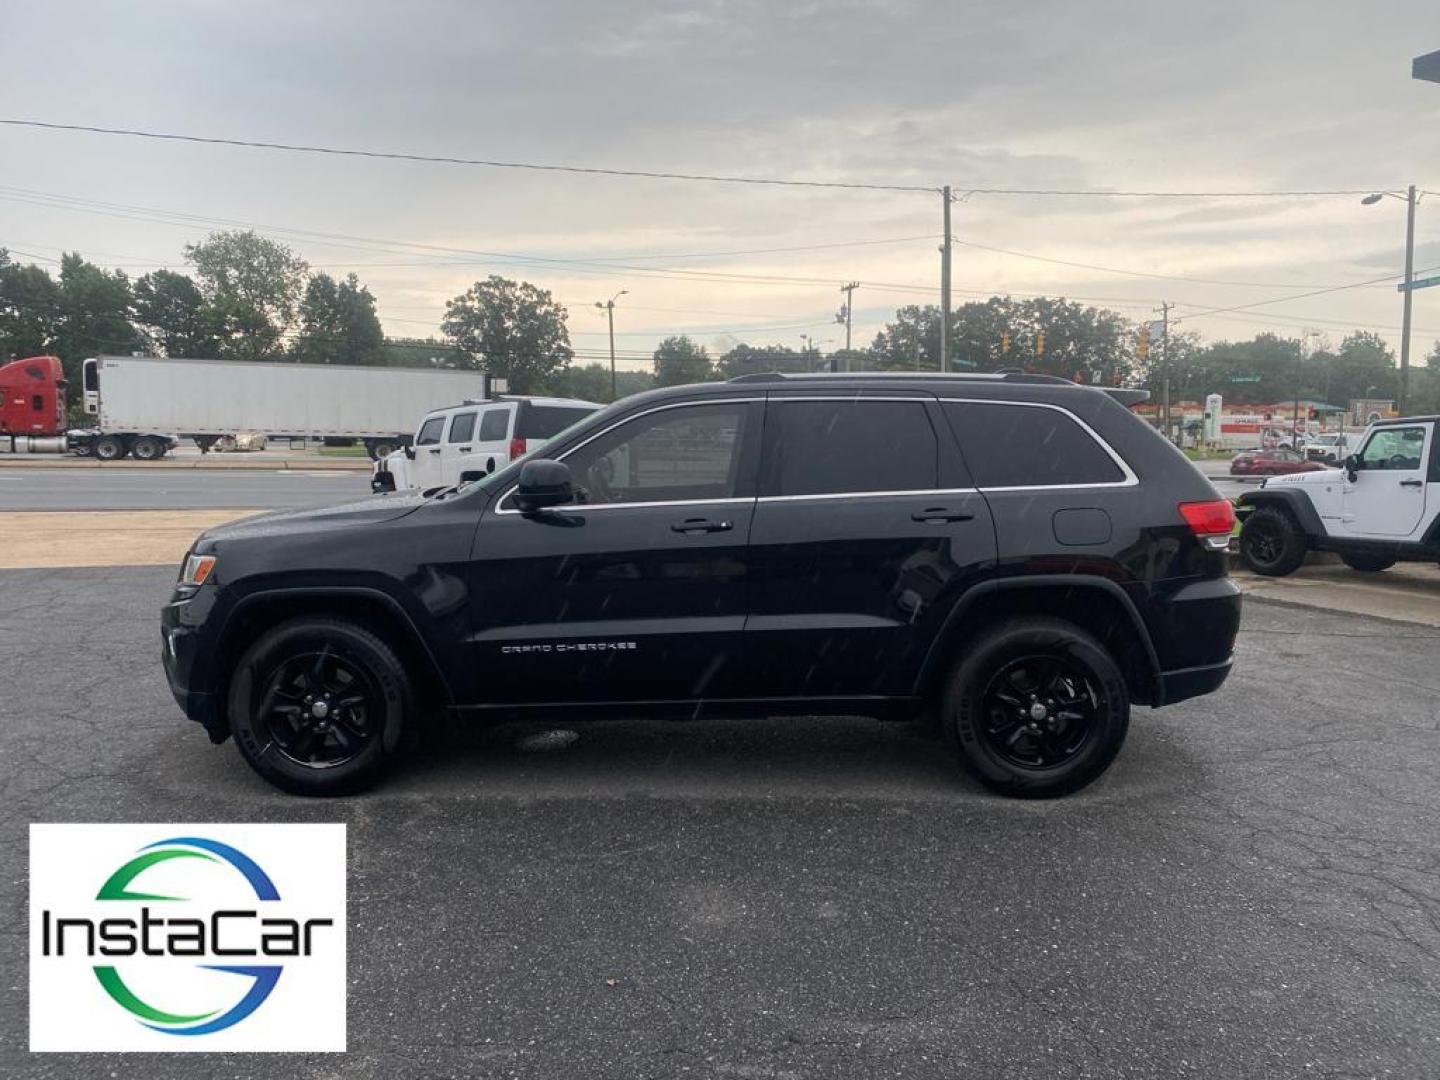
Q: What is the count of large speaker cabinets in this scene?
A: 0